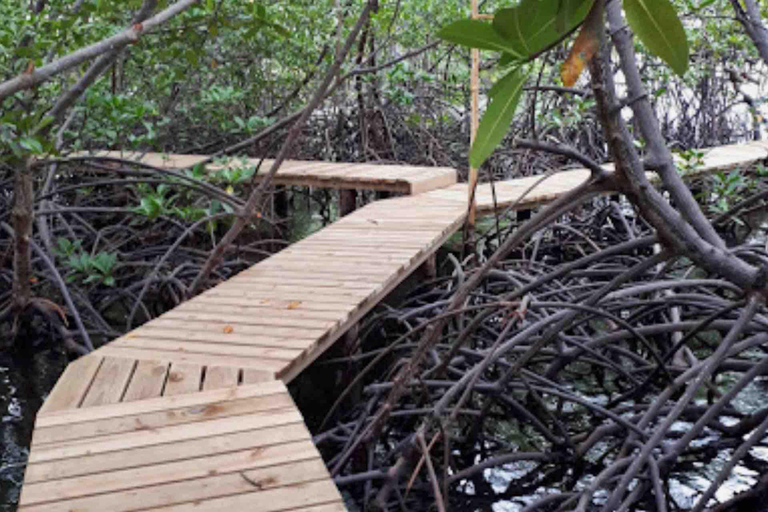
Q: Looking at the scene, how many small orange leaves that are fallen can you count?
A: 2